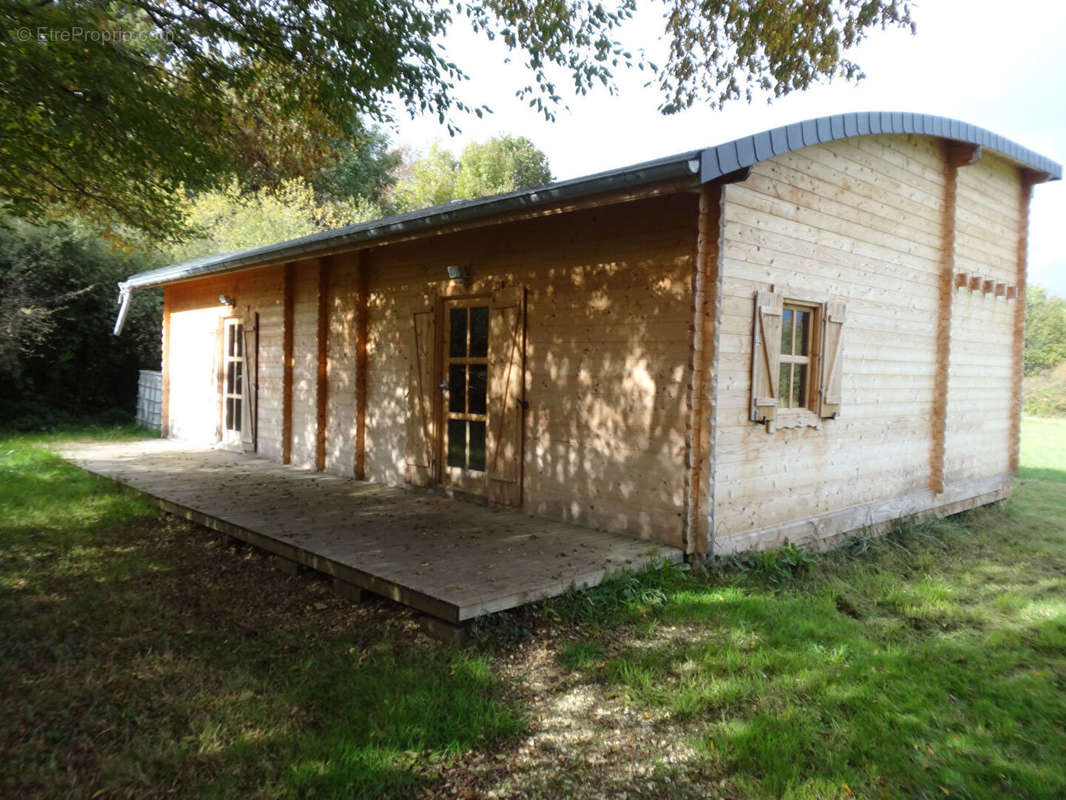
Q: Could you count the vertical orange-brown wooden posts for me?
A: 7